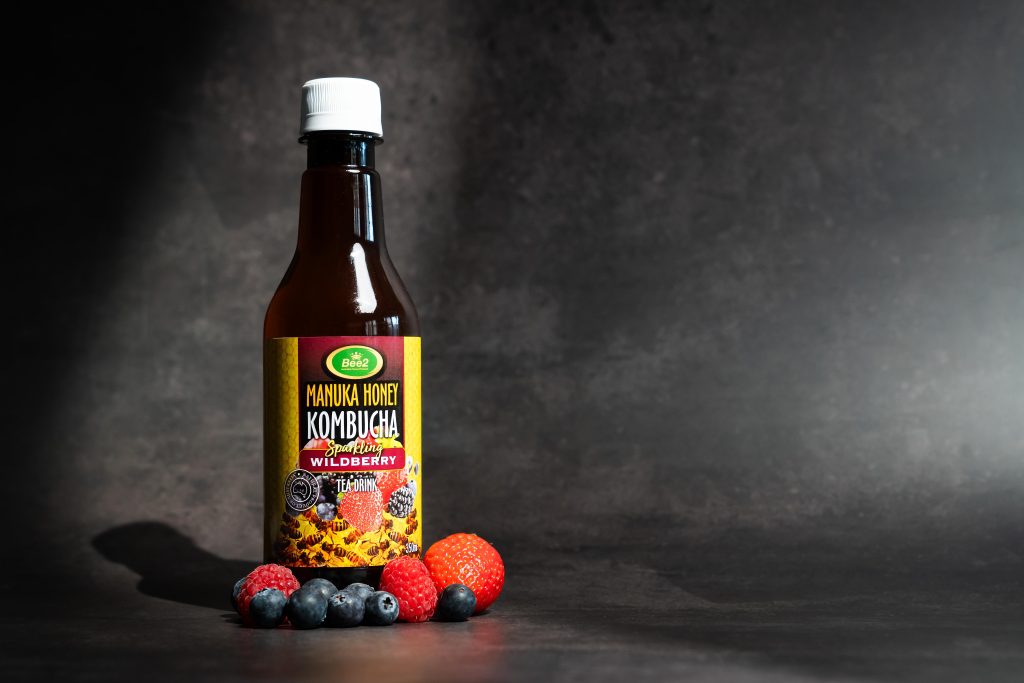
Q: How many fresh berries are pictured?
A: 11